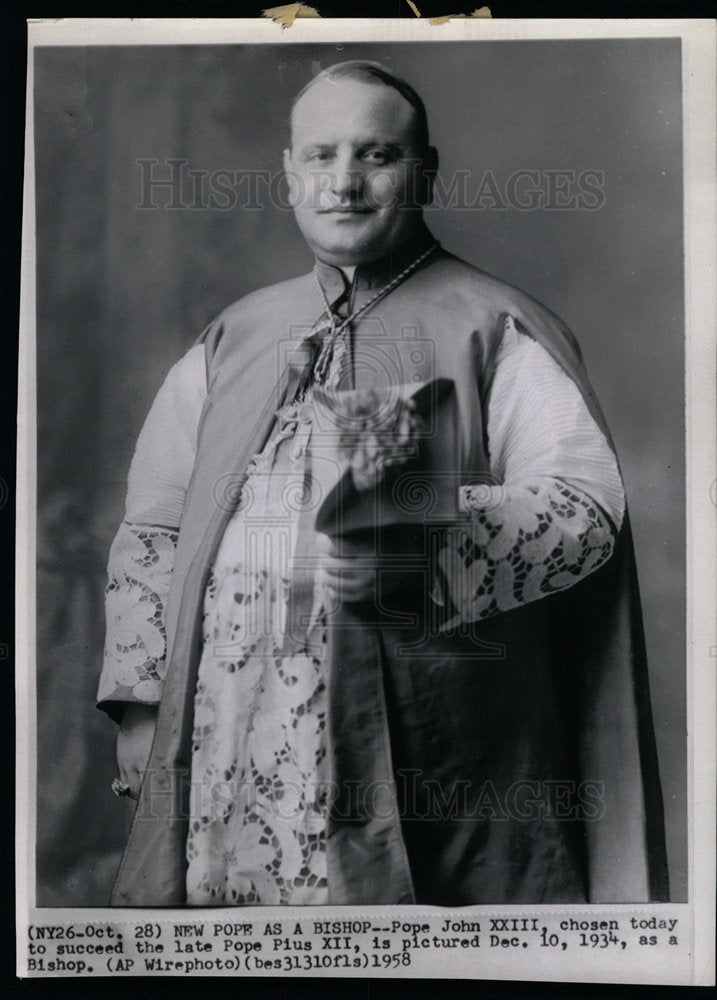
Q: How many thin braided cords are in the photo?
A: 1